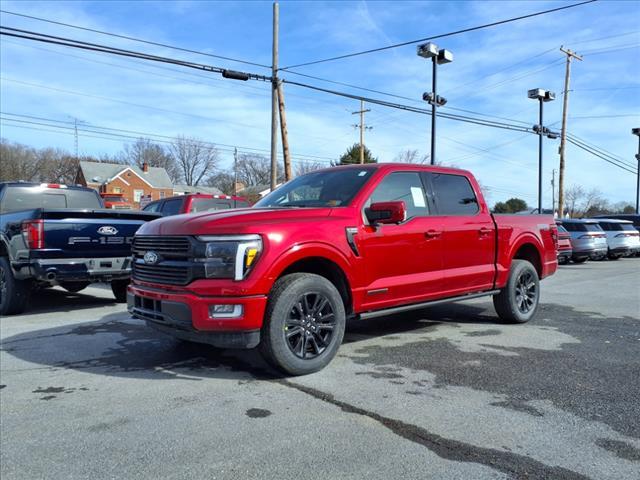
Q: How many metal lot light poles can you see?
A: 3